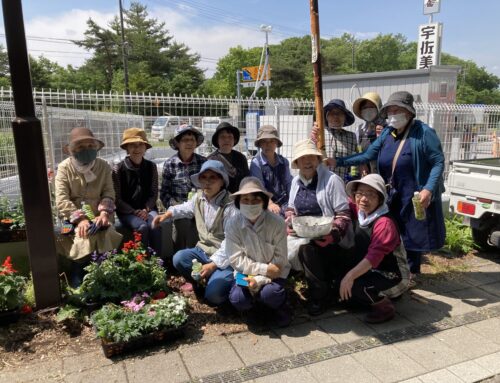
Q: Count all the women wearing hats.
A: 12